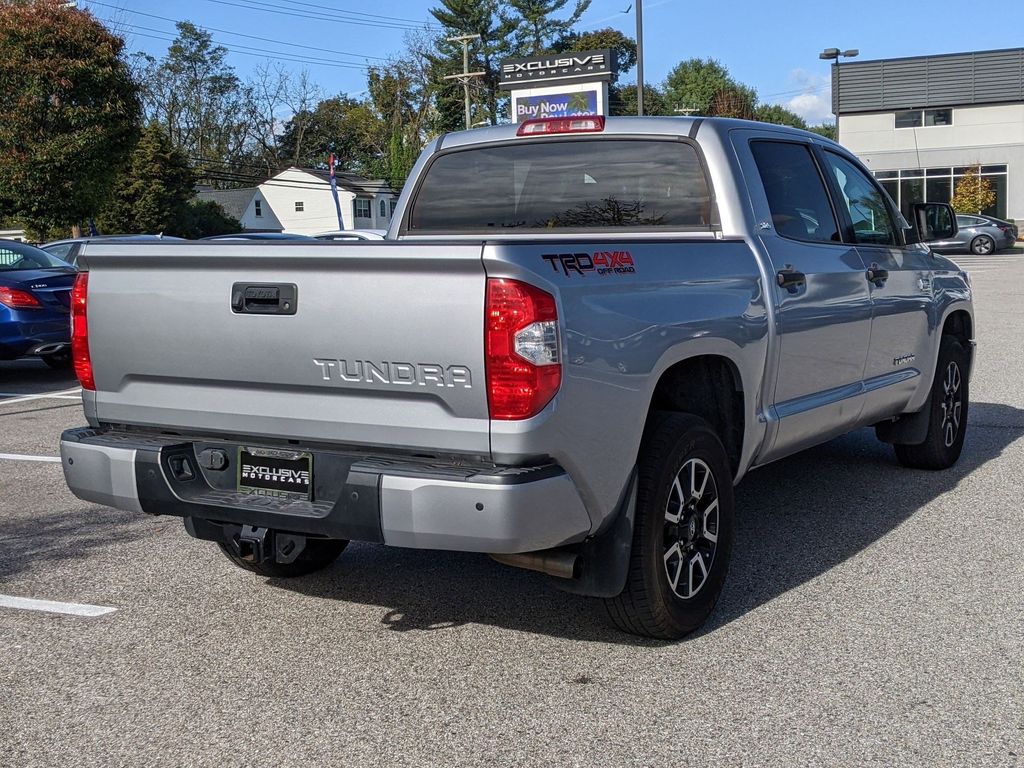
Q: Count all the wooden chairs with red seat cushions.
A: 0